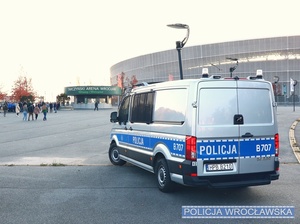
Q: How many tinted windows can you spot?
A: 2